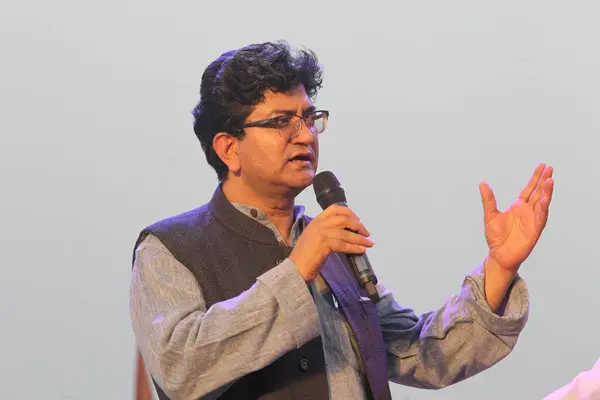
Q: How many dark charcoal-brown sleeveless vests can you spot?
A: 1